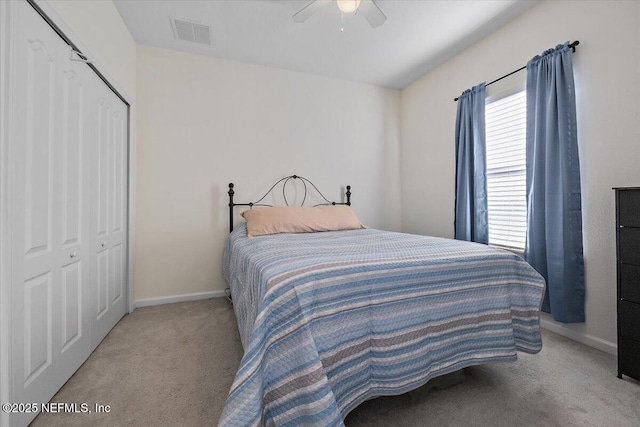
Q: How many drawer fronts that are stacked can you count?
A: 5